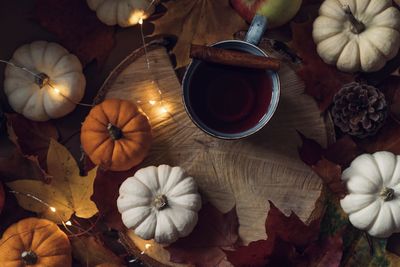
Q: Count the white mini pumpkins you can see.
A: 5